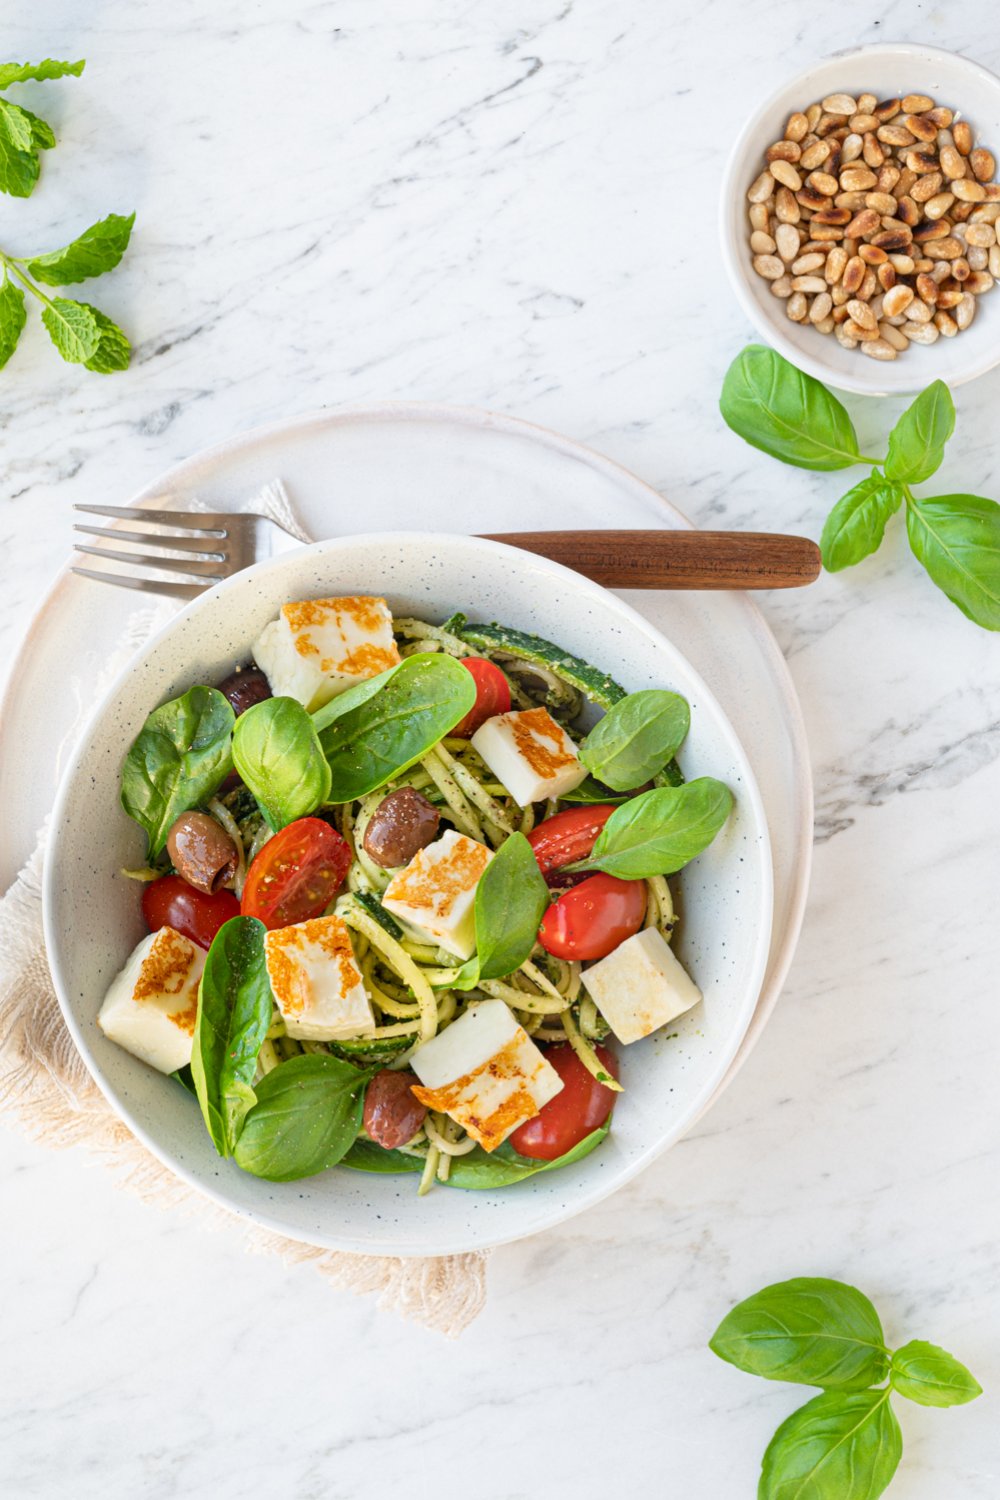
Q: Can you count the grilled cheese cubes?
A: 7